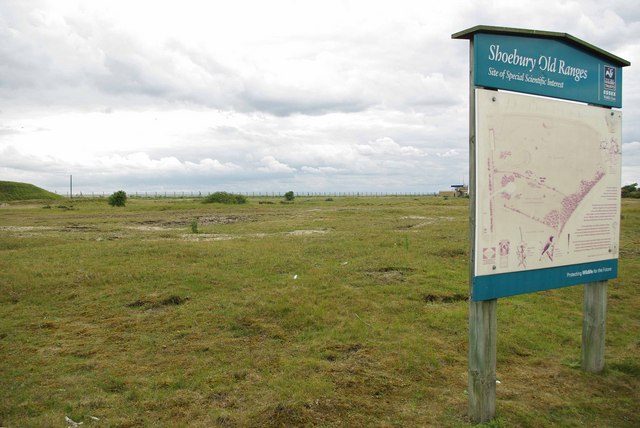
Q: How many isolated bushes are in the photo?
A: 3